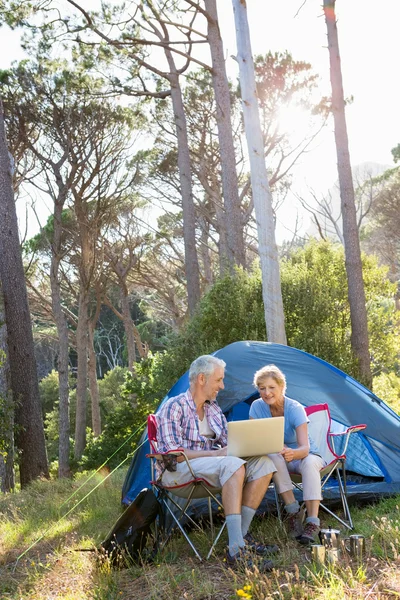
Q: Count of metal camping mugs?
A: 2